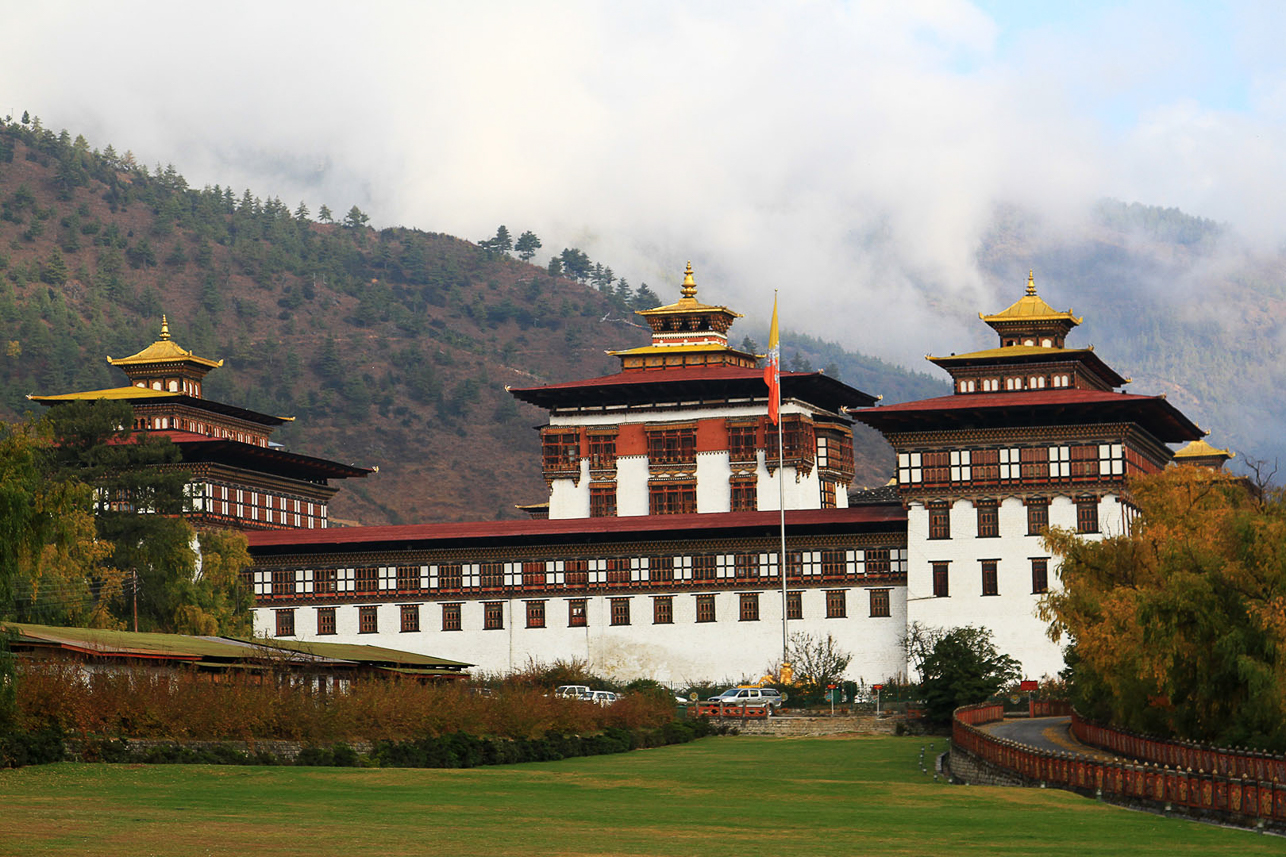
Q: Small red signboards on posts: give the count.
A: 3